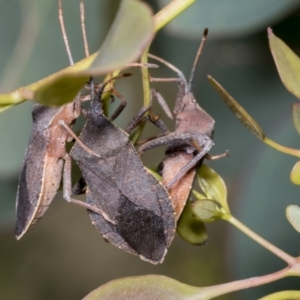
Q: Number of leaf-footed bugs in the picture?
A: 3